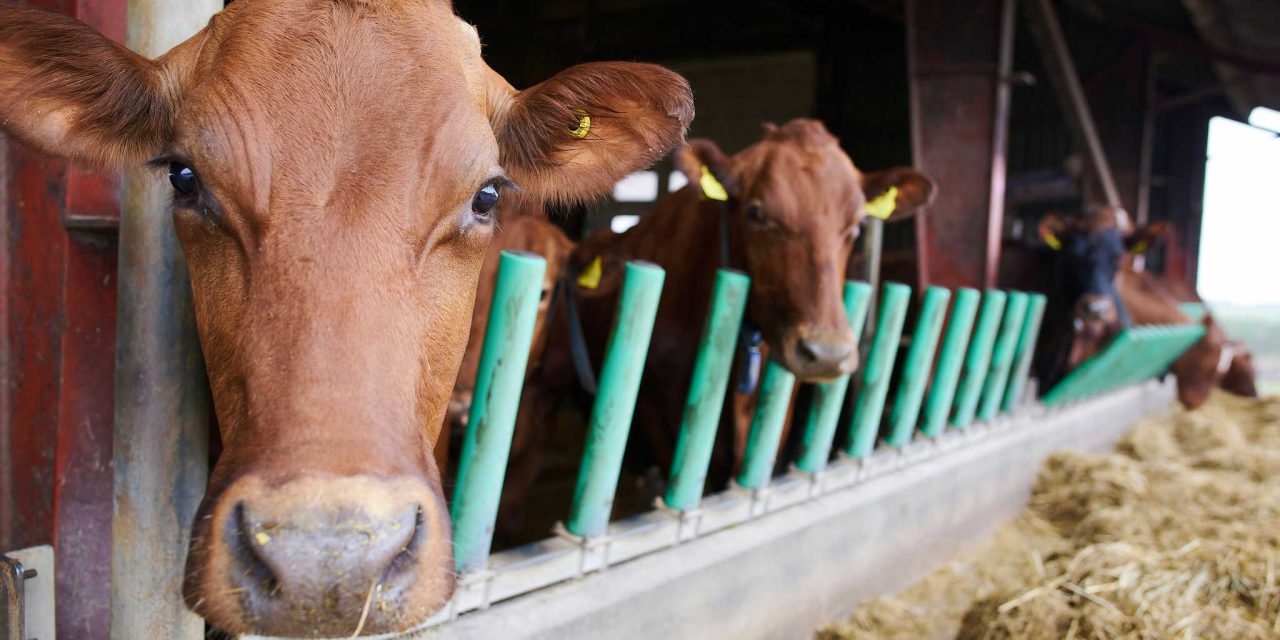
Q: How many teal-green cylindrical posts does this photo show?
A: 11